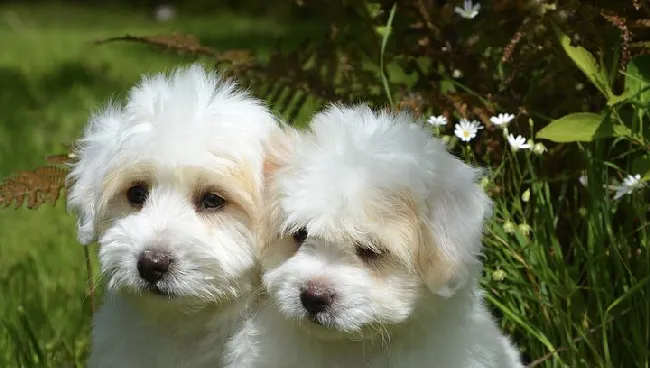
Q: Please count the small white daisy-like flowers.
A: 6